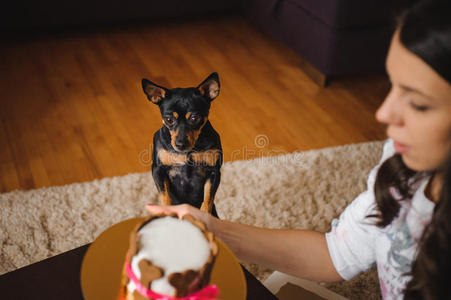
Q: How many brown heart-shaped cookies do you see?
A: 2